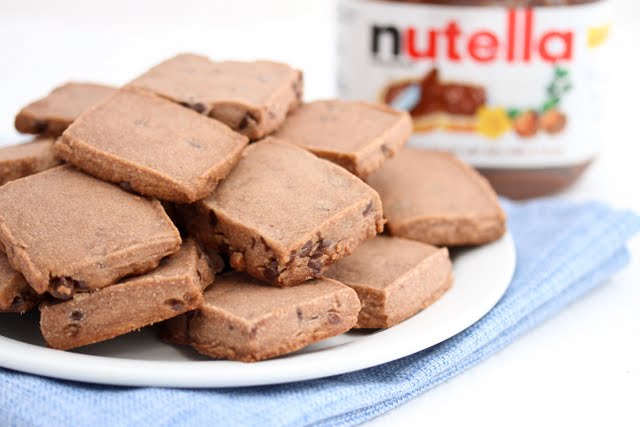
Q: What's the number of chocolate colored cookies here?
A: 12